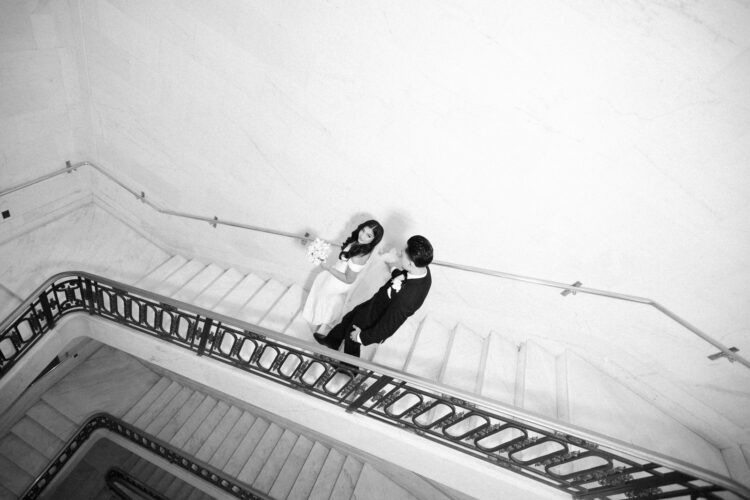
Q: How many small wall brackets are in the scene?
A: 6